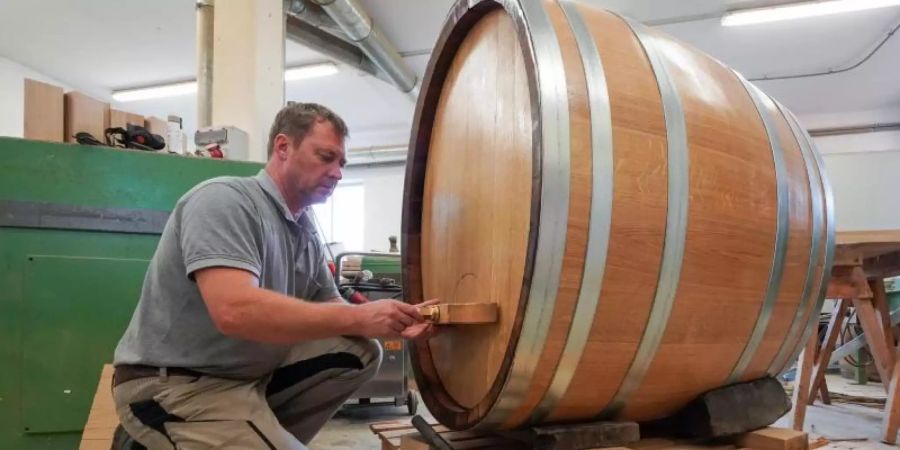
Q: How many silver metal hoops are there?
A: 6